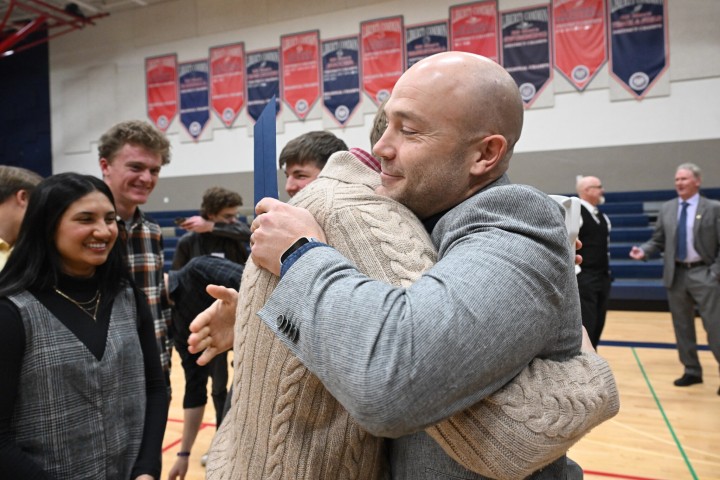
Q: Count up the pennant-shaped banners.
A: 12